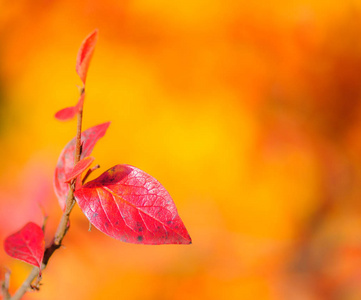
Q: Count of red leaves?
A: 6